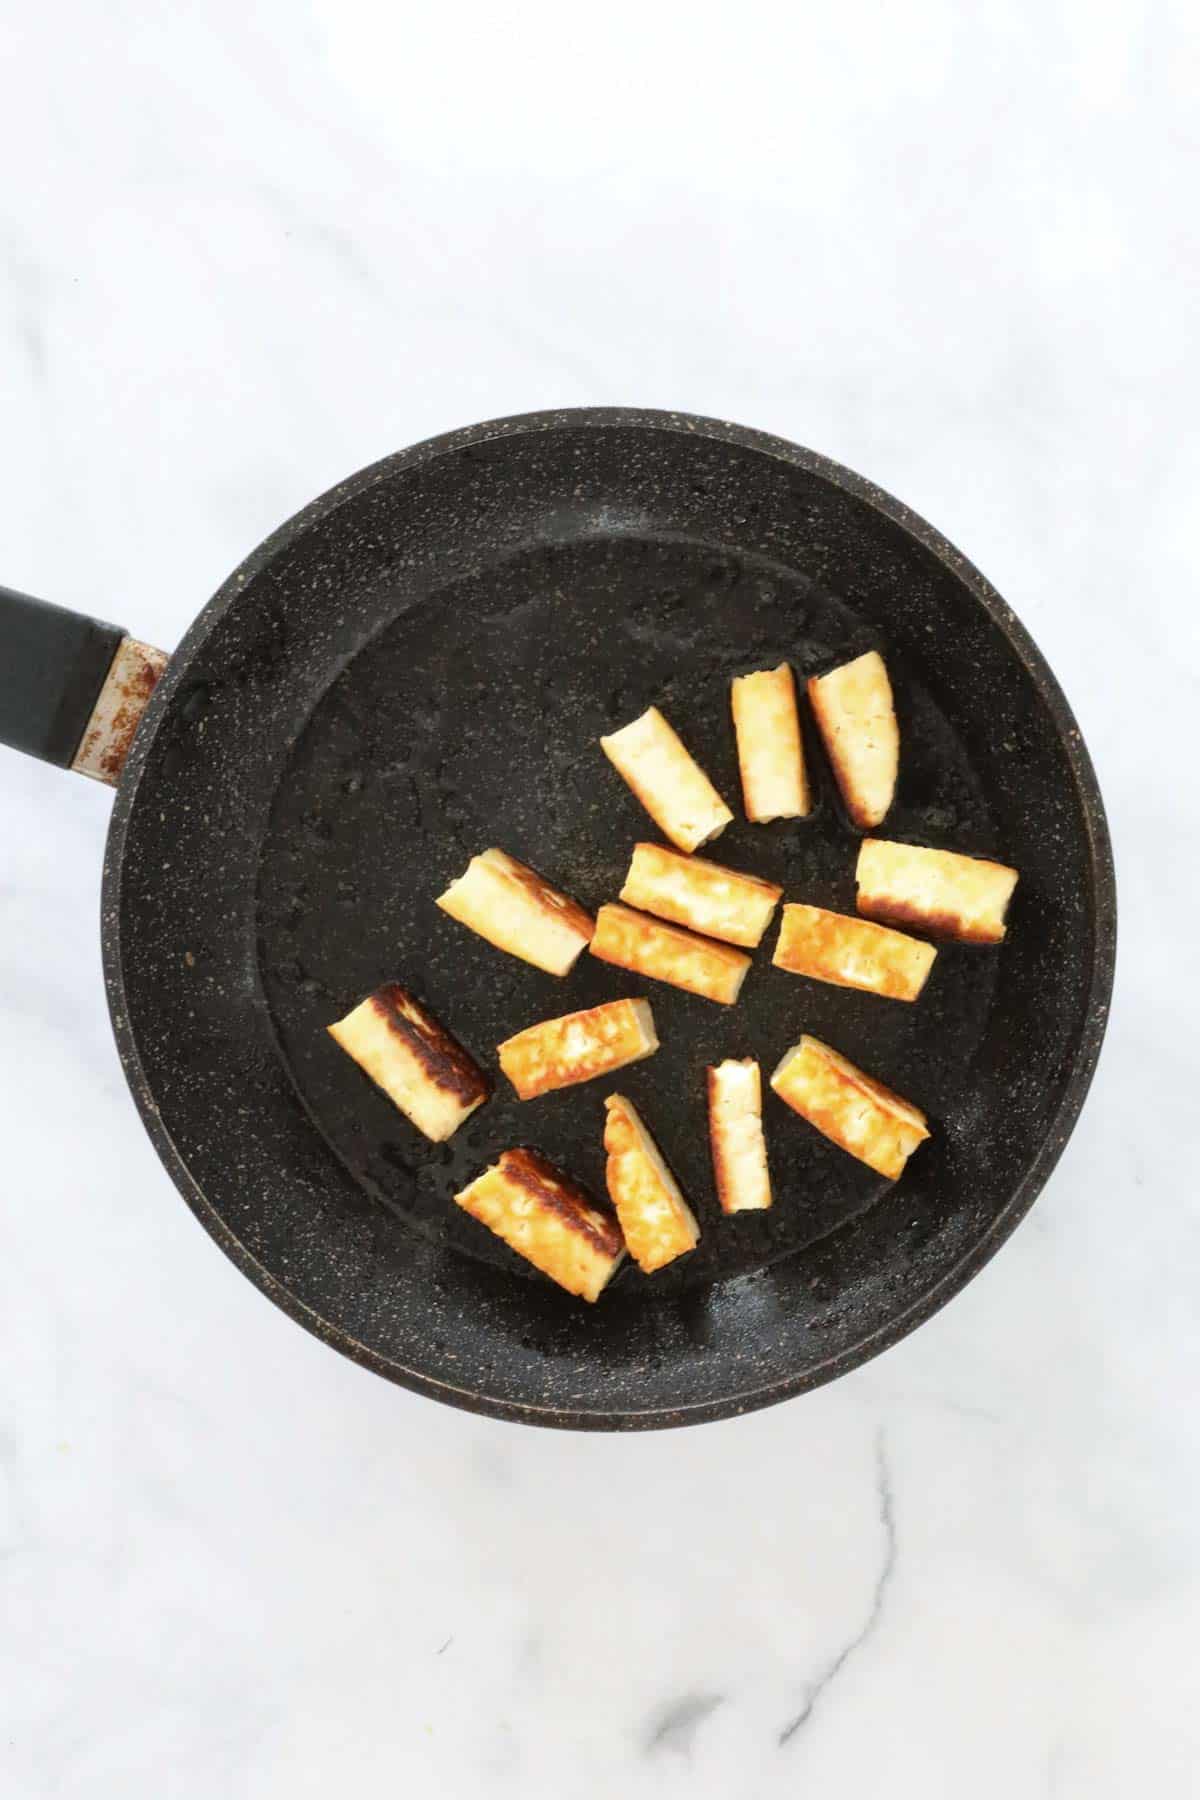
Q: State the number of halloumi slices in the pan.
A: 14